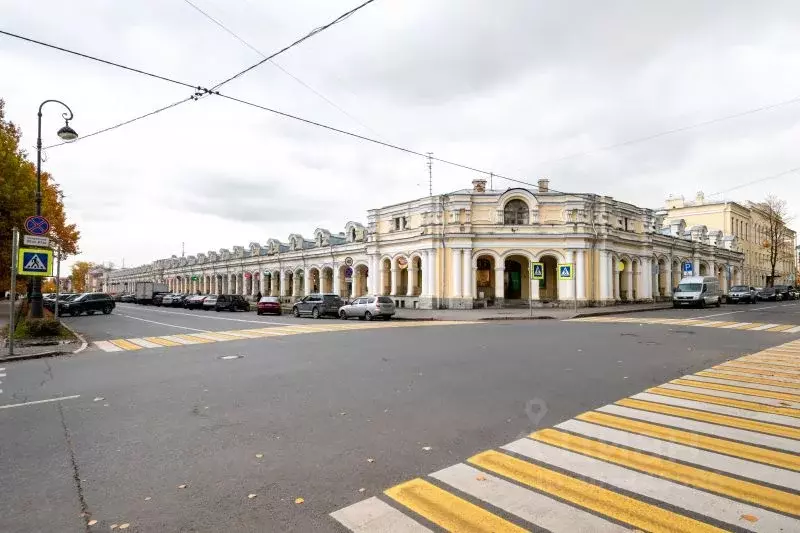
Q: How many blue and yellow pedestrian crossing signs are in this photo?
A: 3